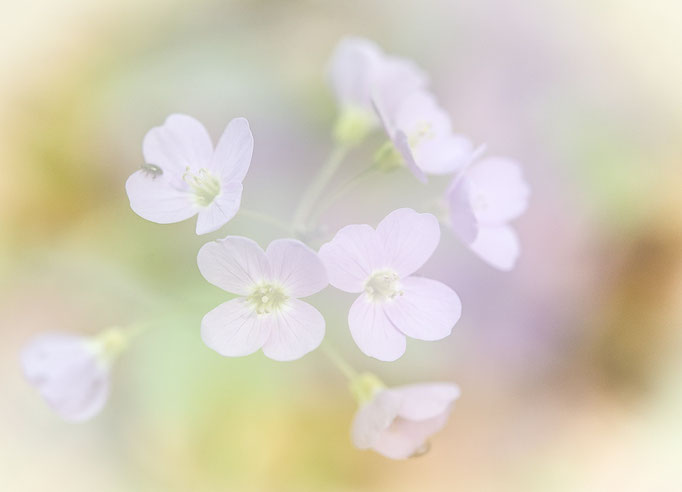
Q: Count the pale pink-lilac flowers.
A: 8